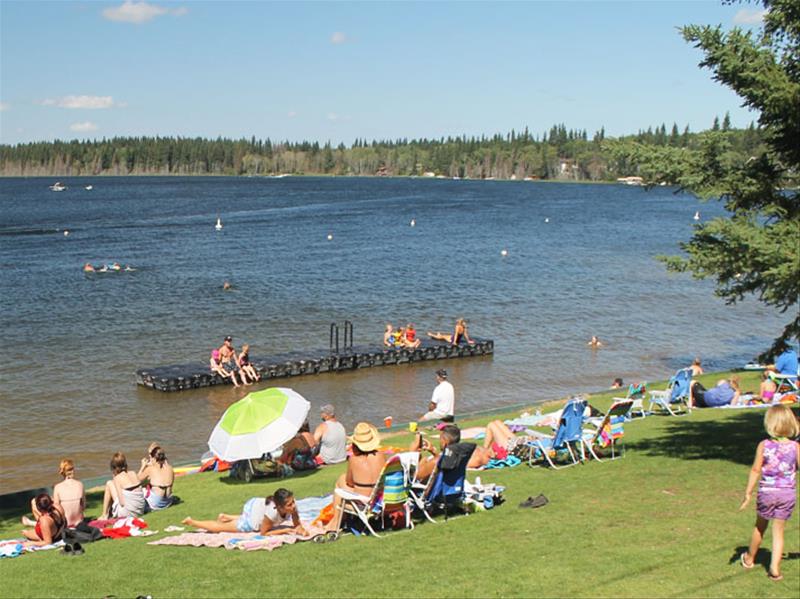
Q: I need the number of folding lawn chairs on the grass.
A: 7